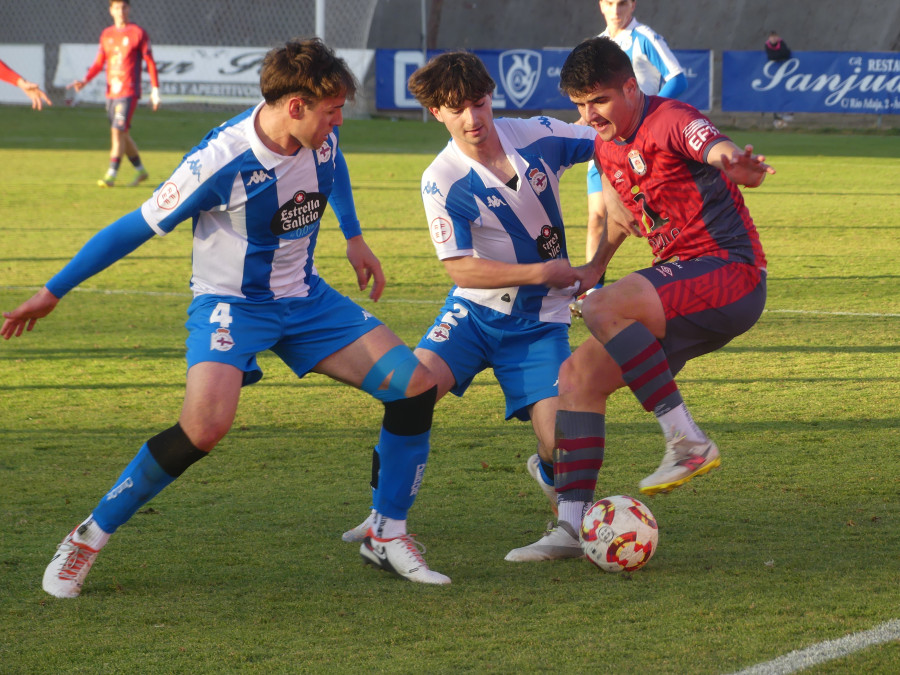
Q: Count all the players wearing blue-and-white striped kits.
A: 3